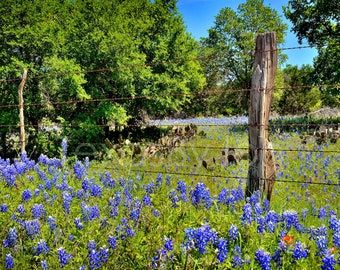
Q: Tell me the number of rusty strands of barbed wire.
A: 5